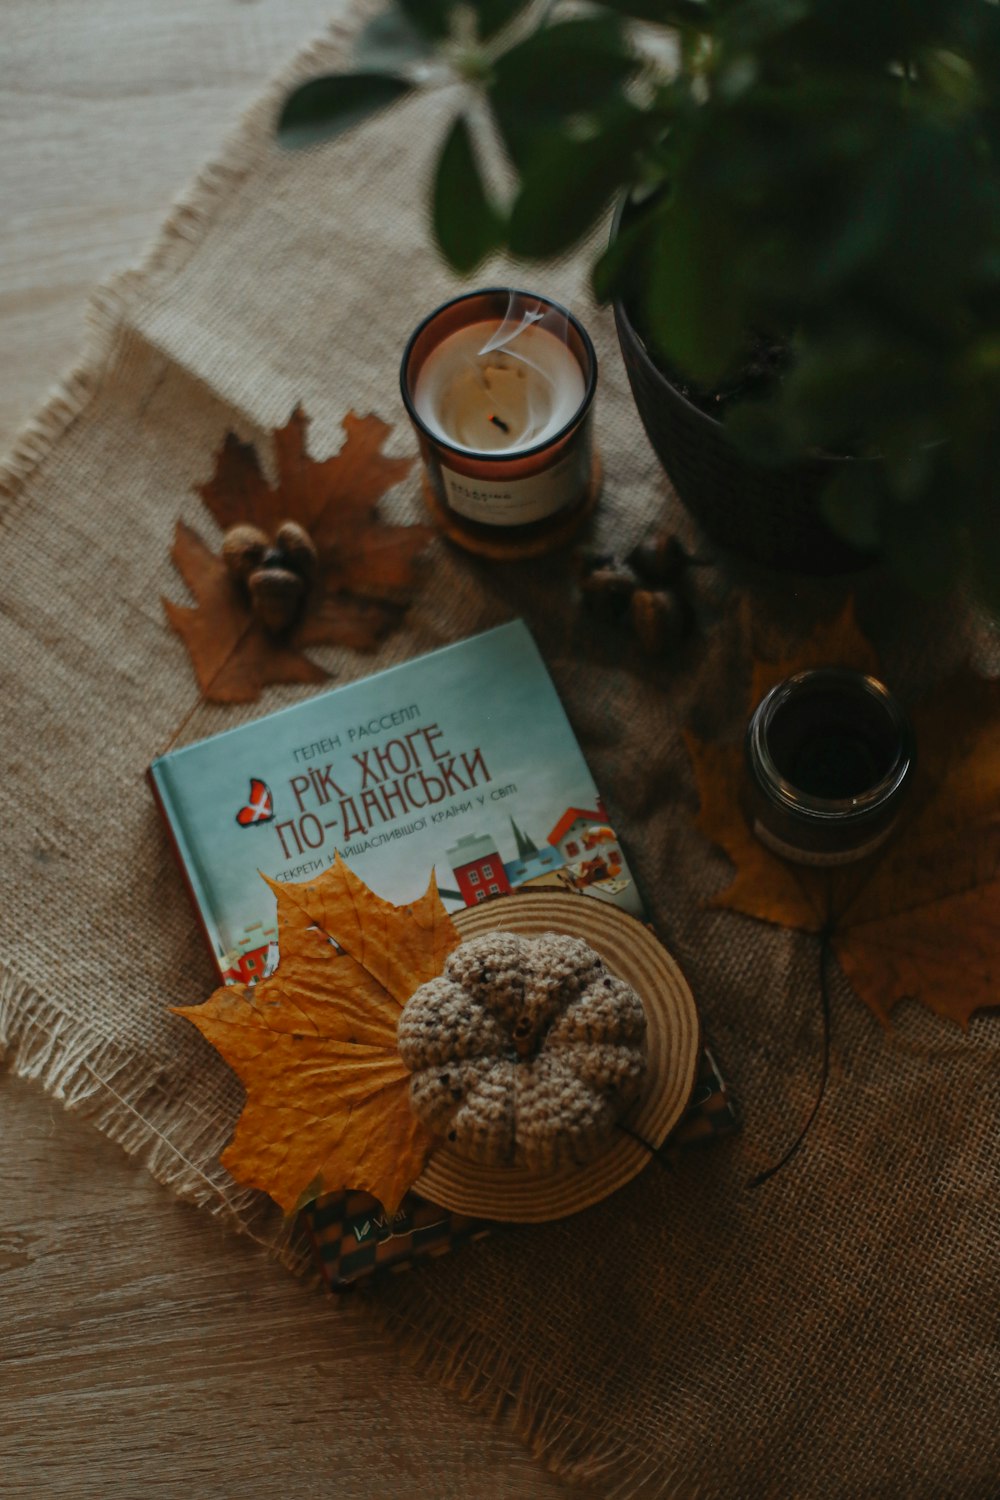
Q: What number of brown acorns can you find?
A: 6